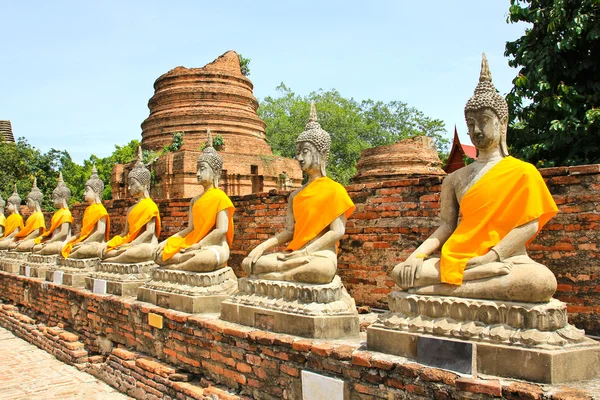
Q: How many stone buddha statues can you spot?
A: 9